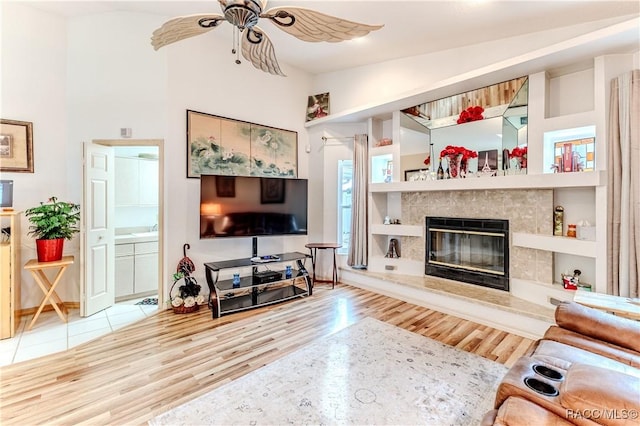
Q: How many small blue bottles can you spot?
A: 2